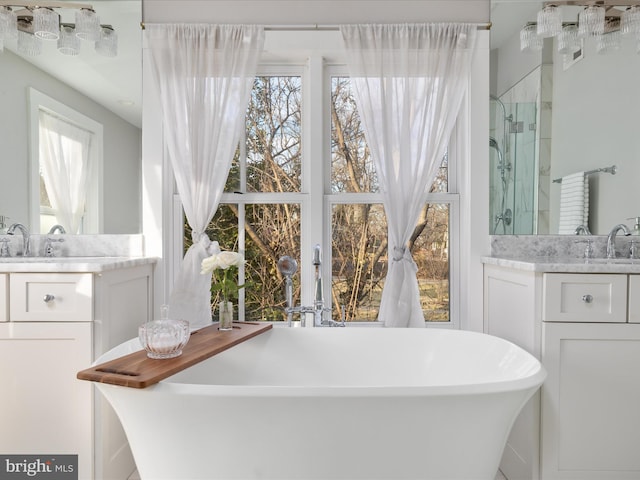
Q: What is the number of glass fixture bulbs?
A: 12